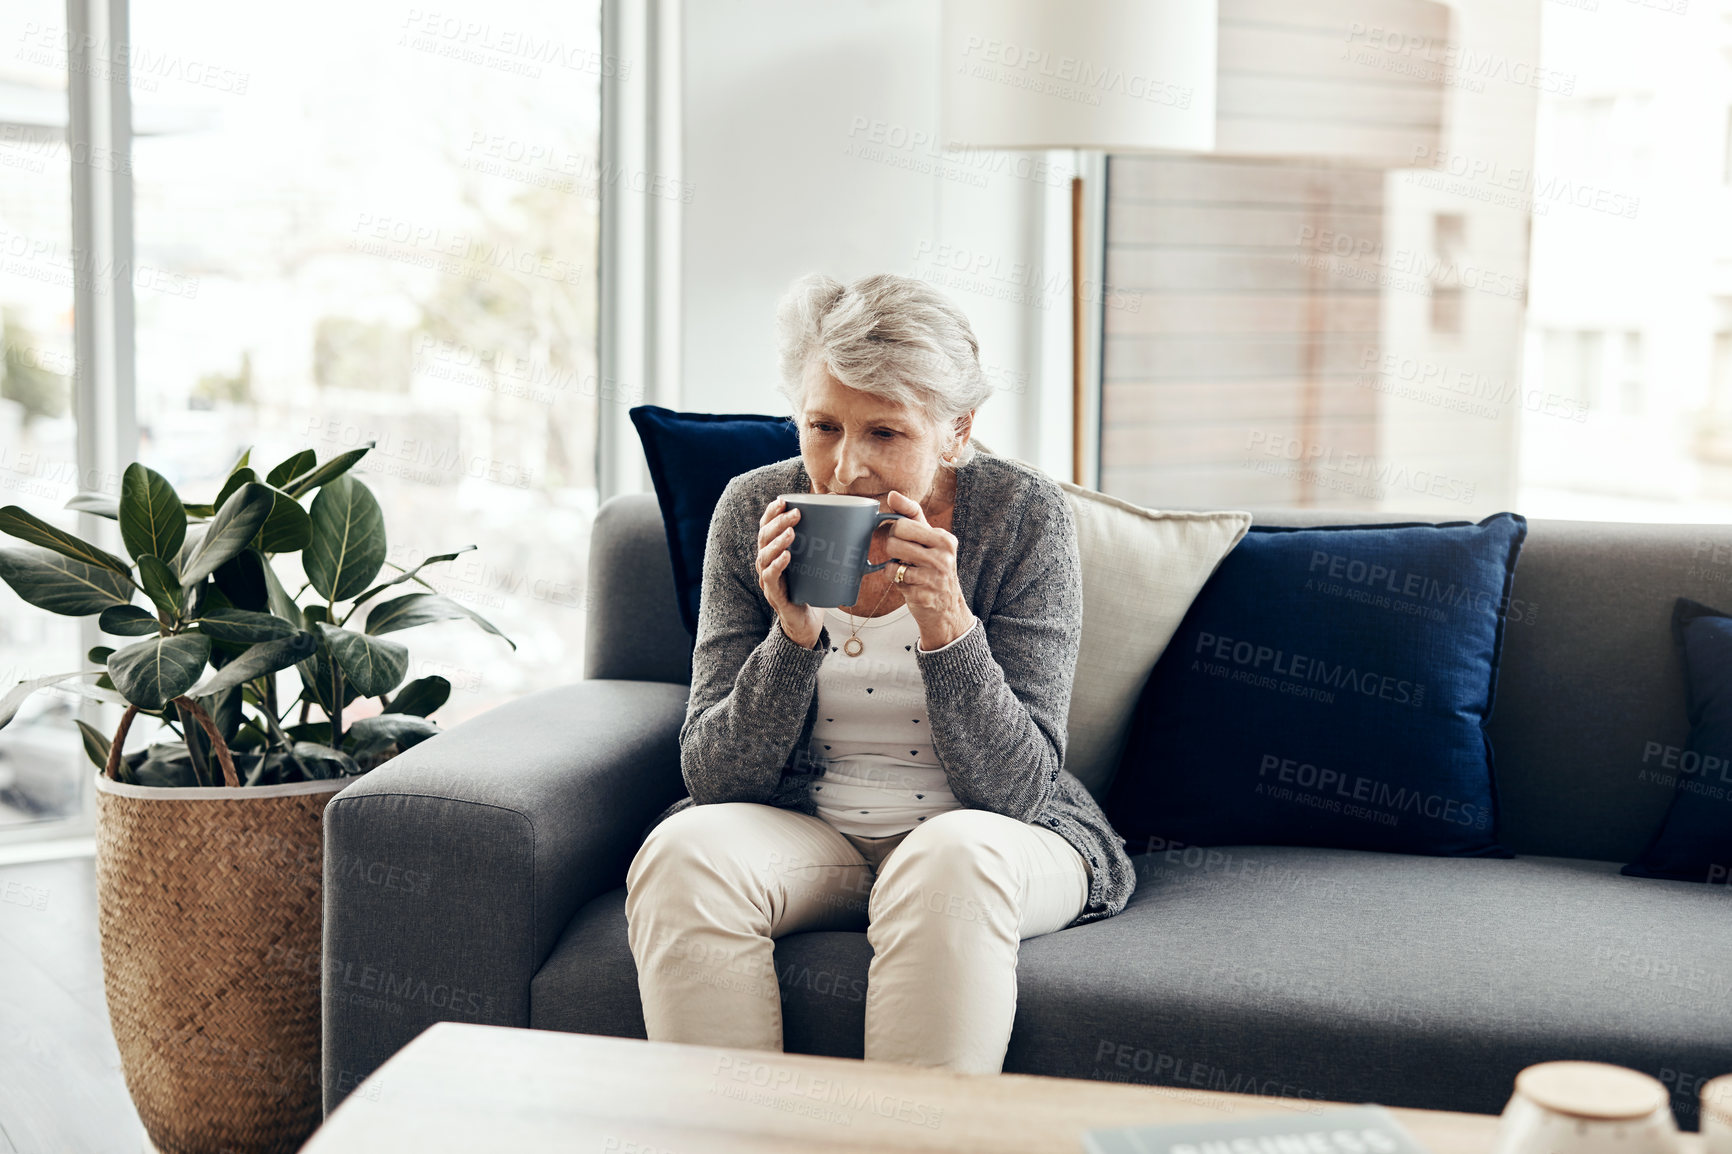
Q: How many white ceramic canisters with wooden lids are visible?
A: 2